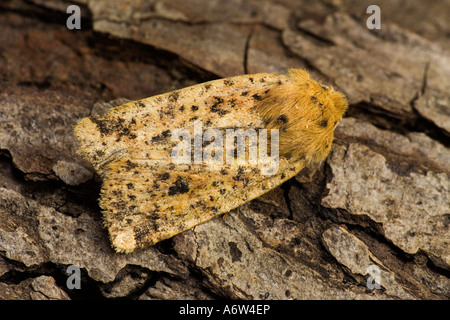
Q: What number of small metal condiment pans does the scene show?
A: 0